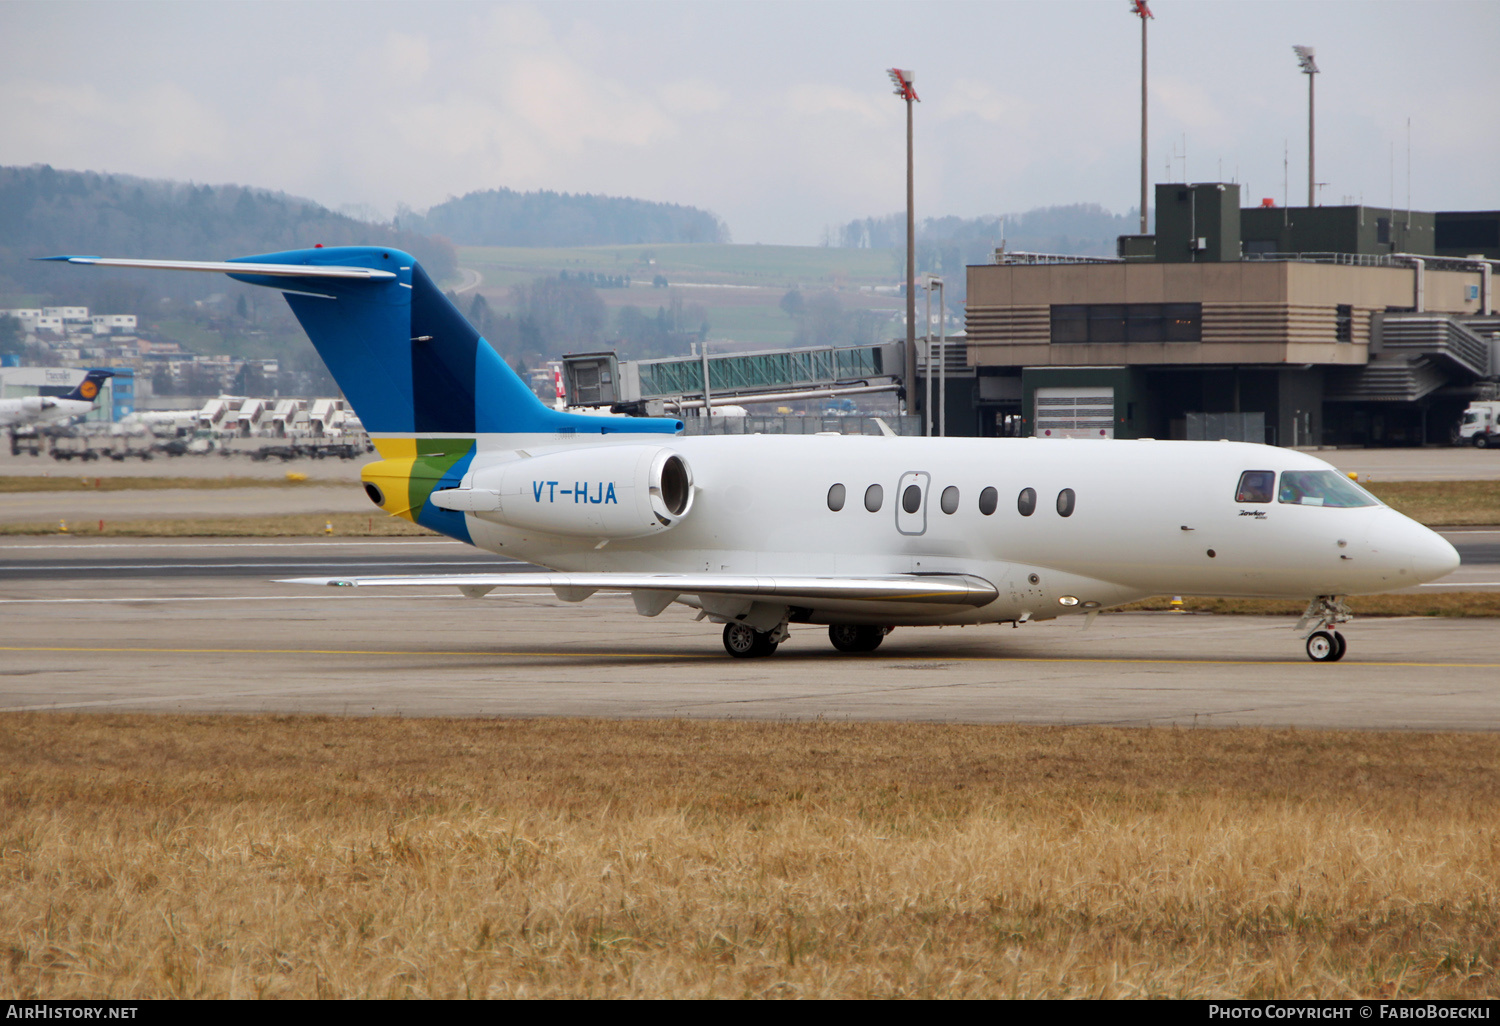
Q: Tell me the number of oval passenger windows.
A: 7